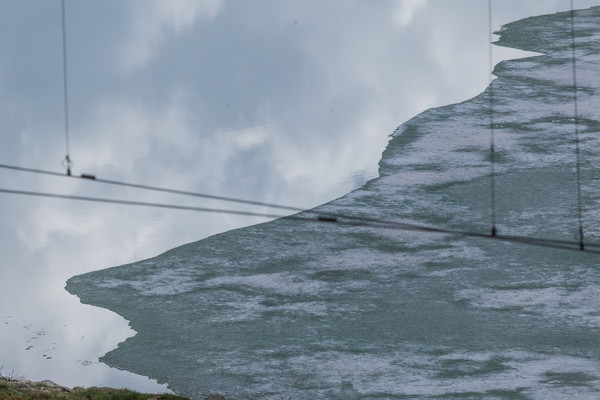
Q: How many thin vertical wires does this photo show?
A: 3